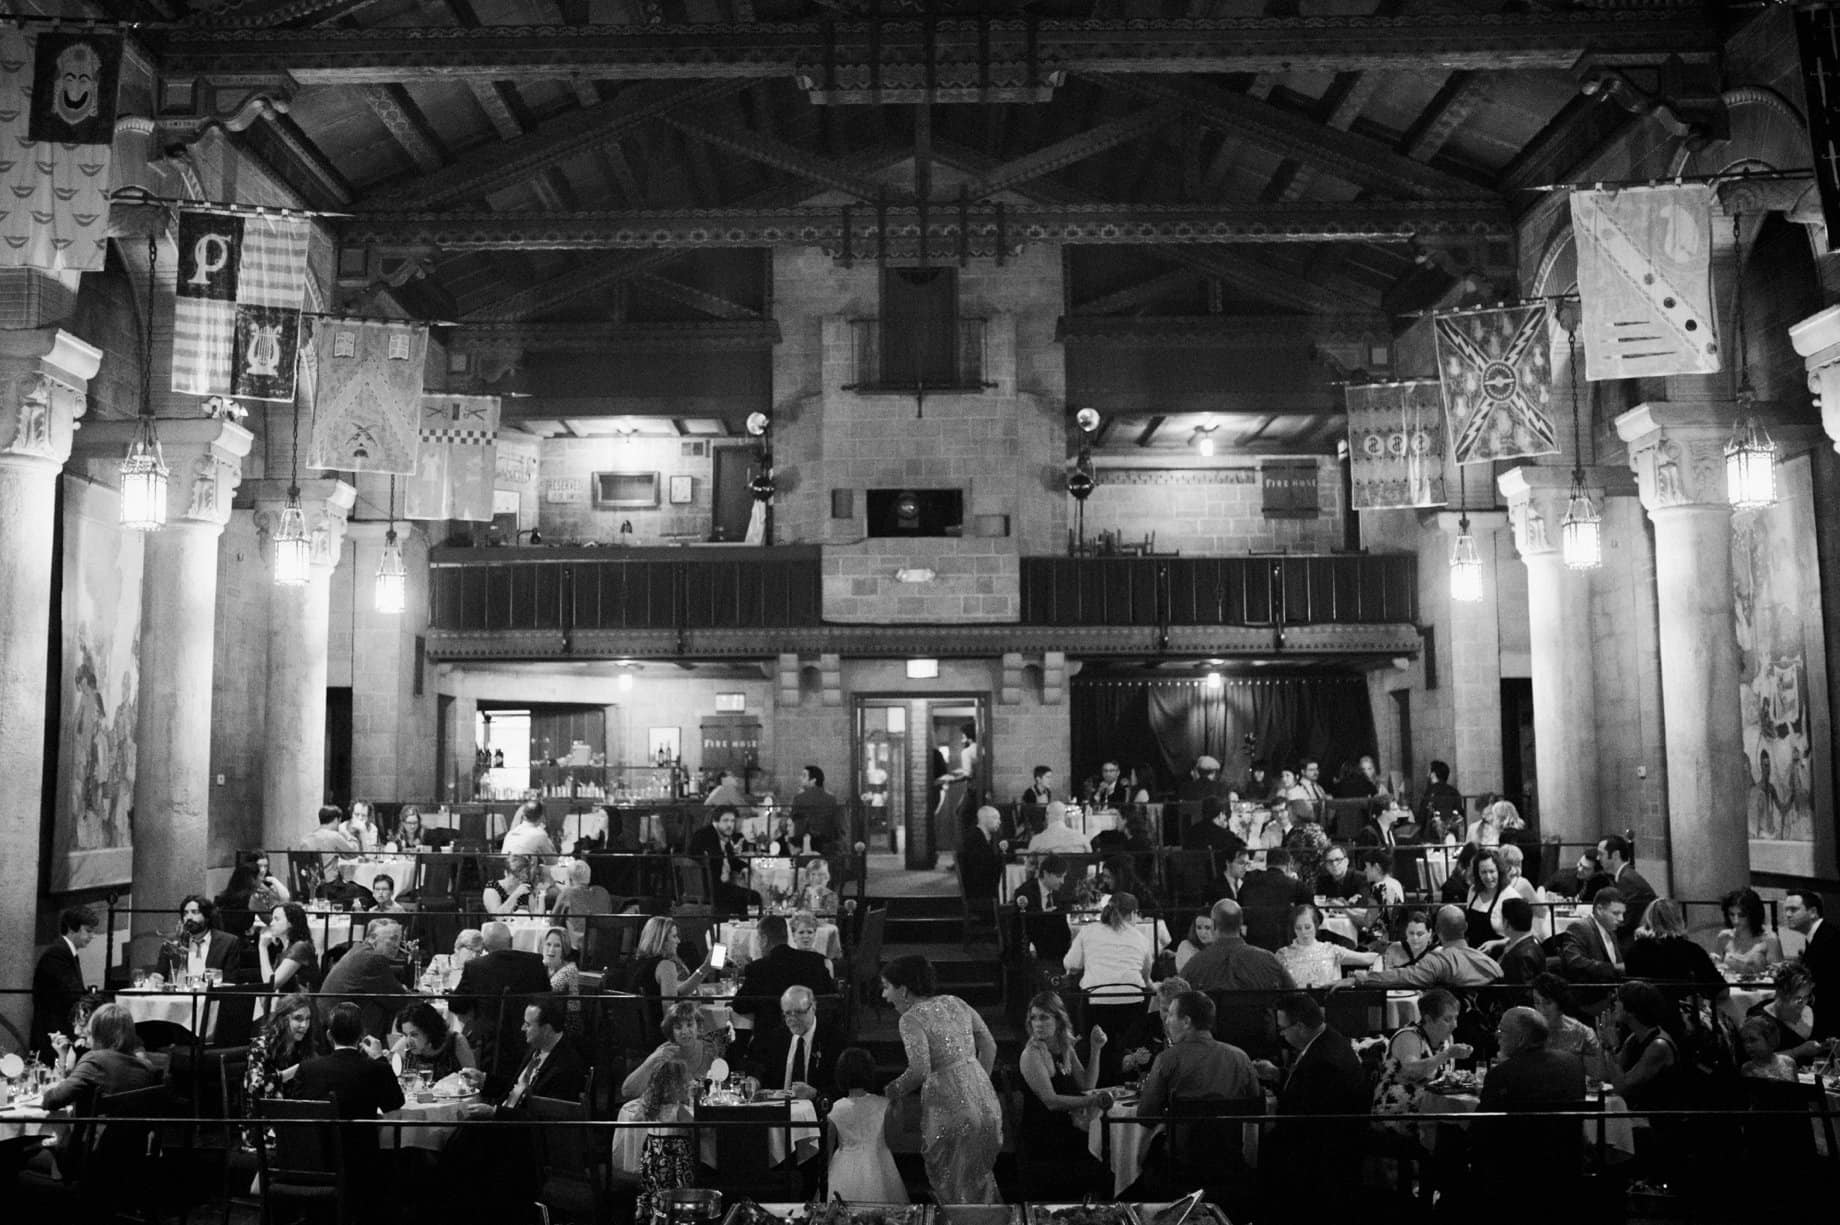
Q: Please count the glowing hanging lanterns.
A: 6